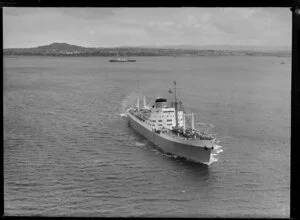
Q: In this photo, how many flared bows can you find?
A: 1